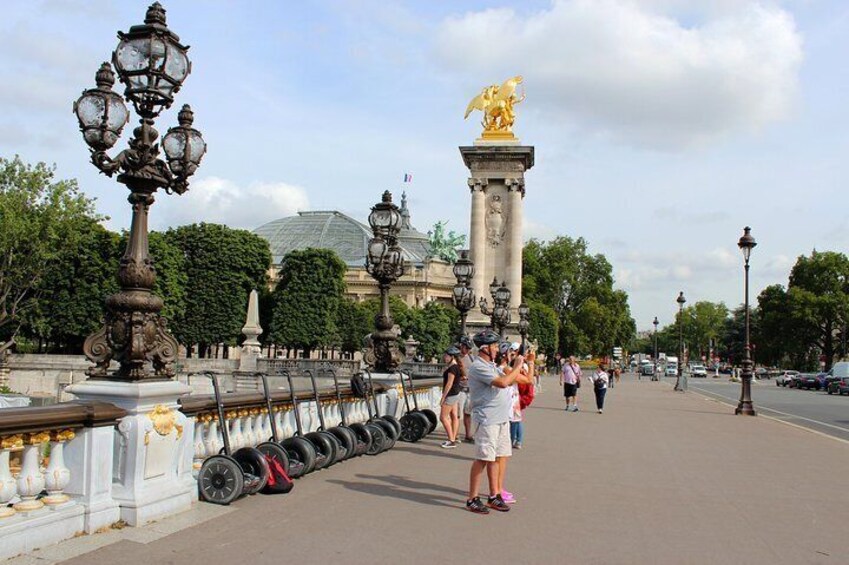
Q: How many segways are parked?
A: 9